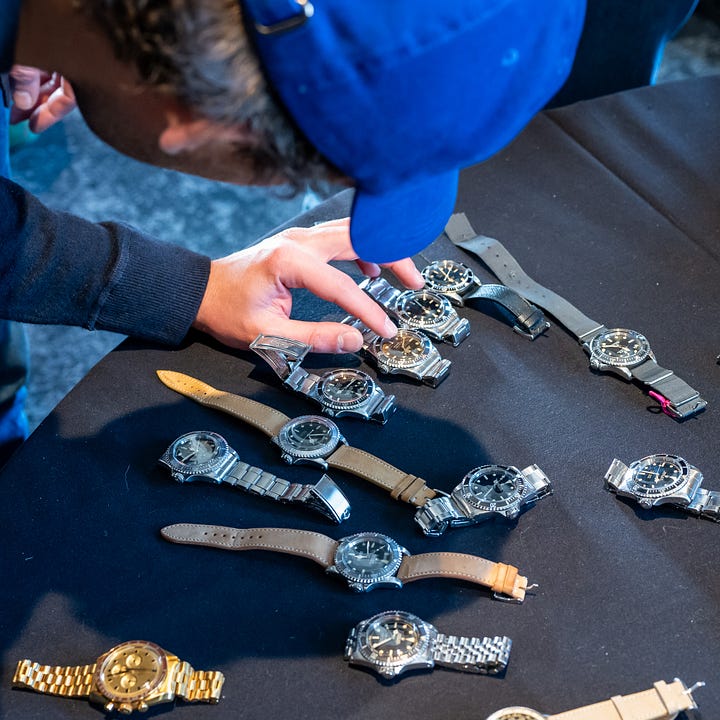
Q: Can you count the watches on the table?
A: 13